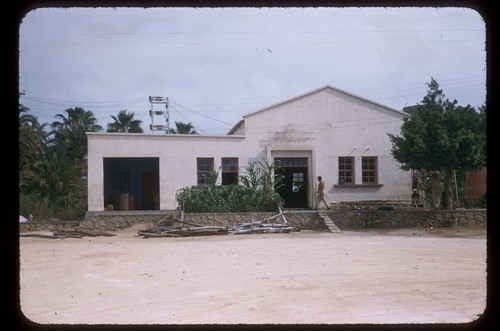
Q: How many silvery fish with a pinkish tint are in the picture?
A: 0